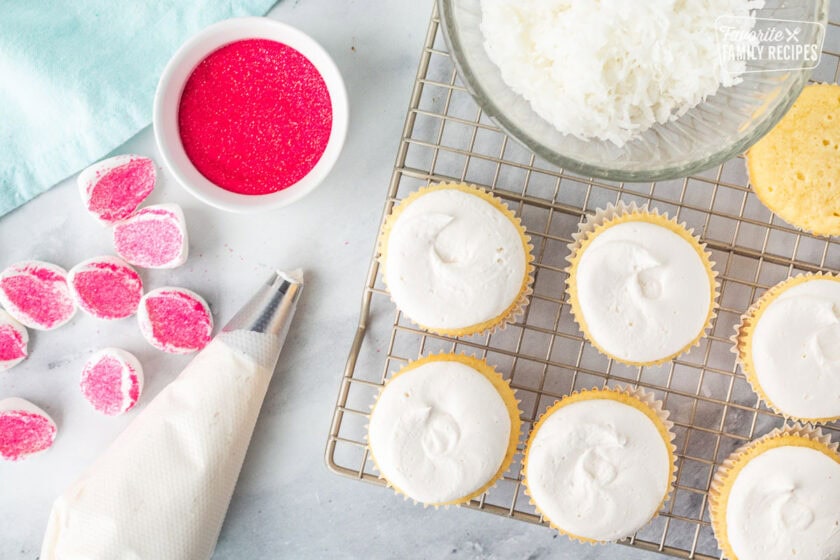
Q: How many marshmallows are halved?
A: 8